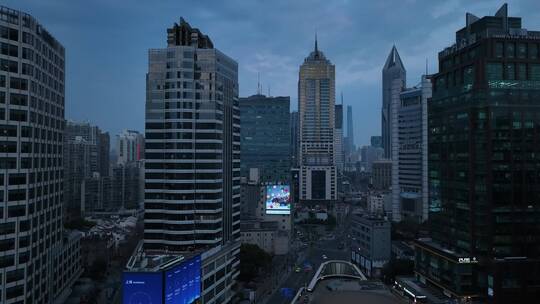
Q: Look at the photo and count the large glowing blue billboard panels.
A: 2